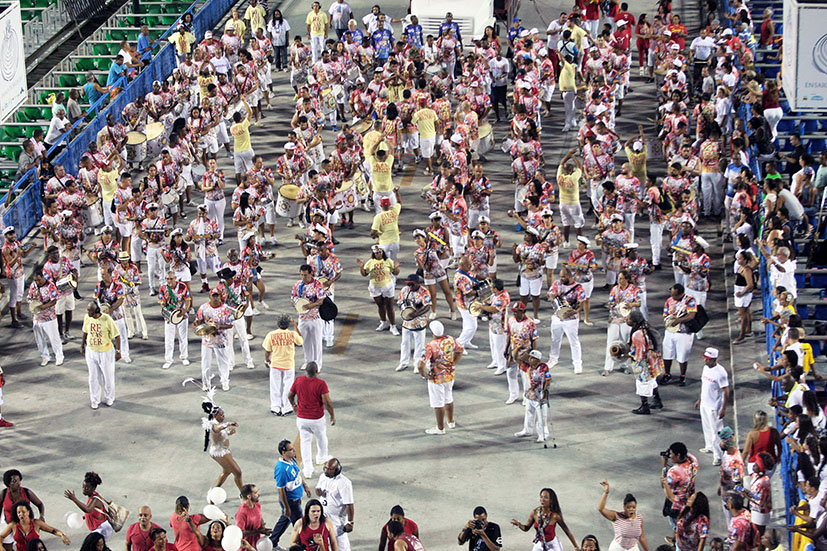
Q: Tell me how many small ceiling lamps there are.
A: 0